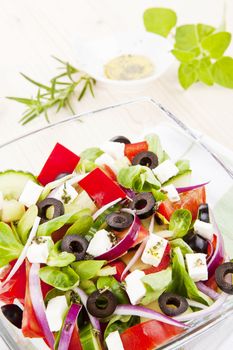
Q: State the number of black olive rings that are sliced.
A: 8